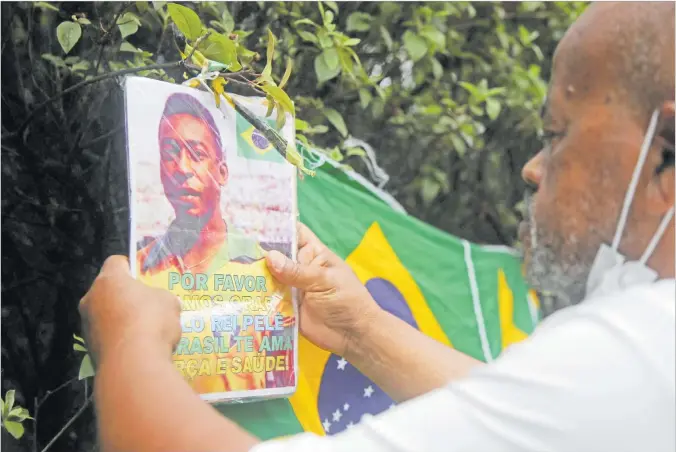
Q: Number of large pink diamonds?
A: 0